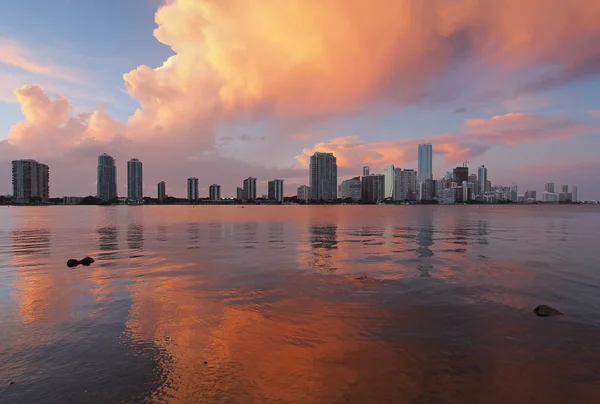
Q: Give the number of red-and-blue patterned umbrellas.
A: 0